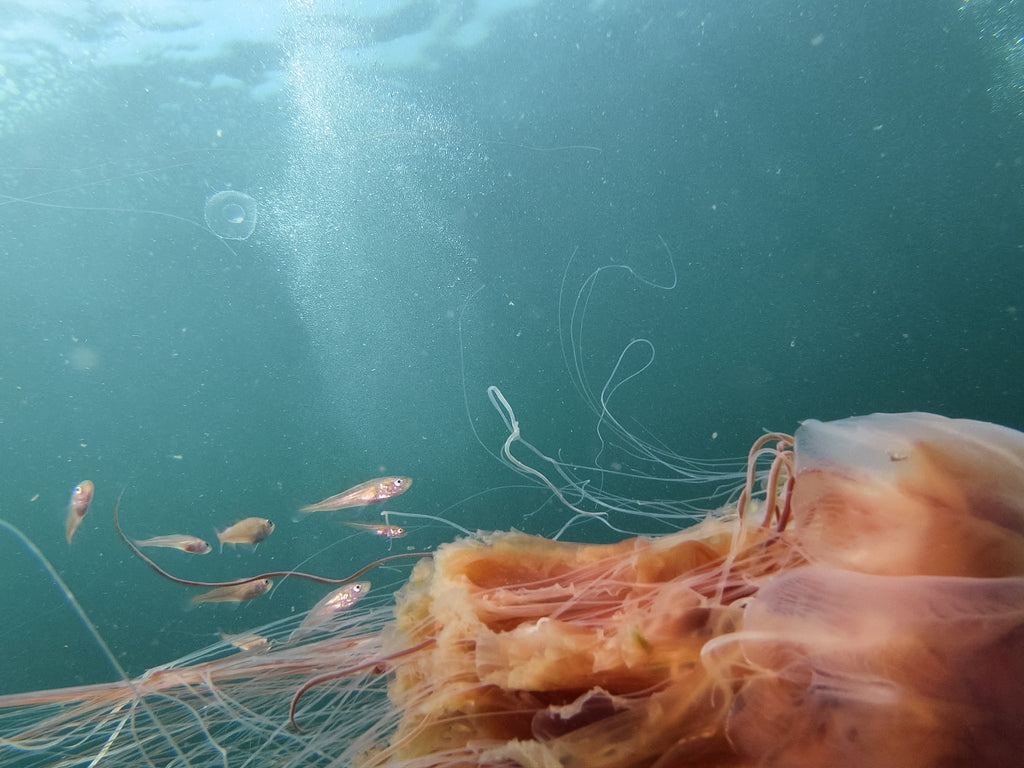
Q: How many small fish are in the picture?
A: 8